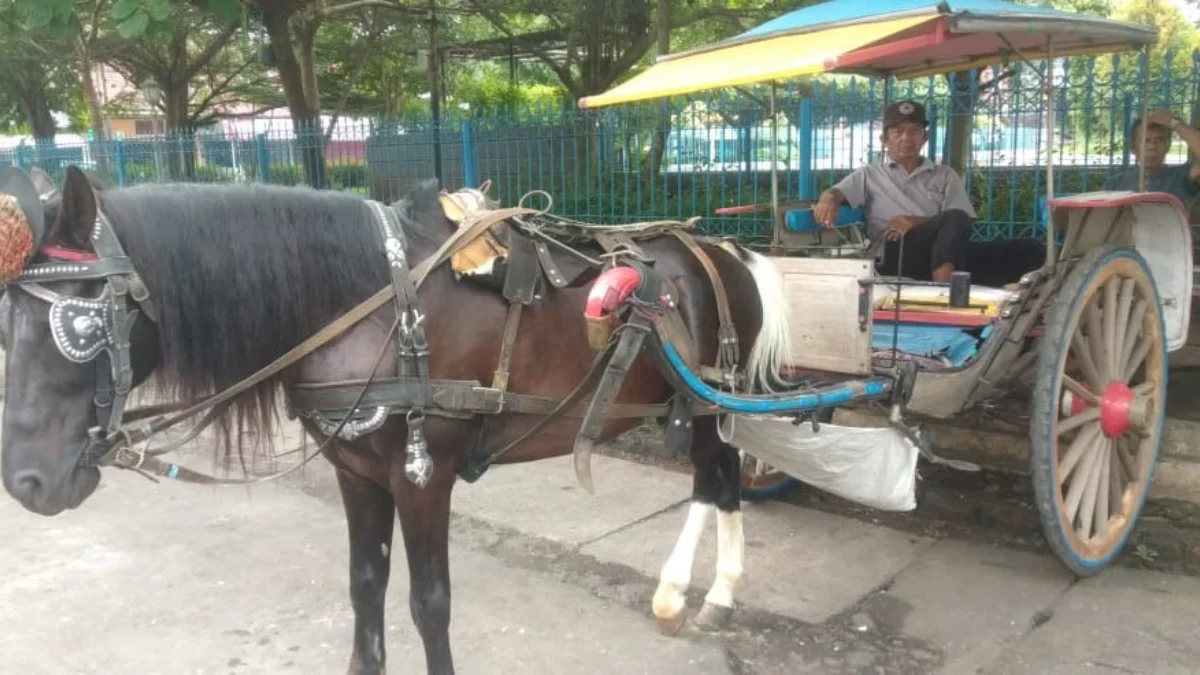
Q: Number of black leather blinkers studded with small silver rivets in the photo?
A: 1